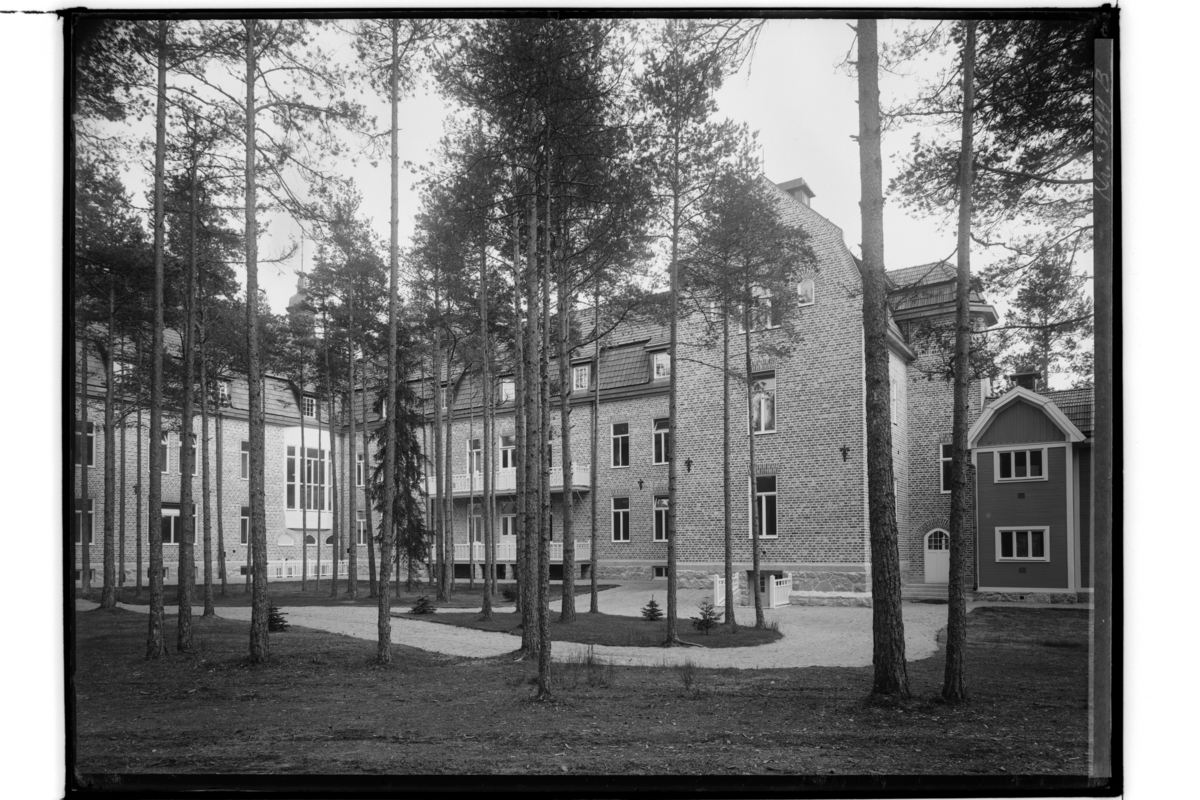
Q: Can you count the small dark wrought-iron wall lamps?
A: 3